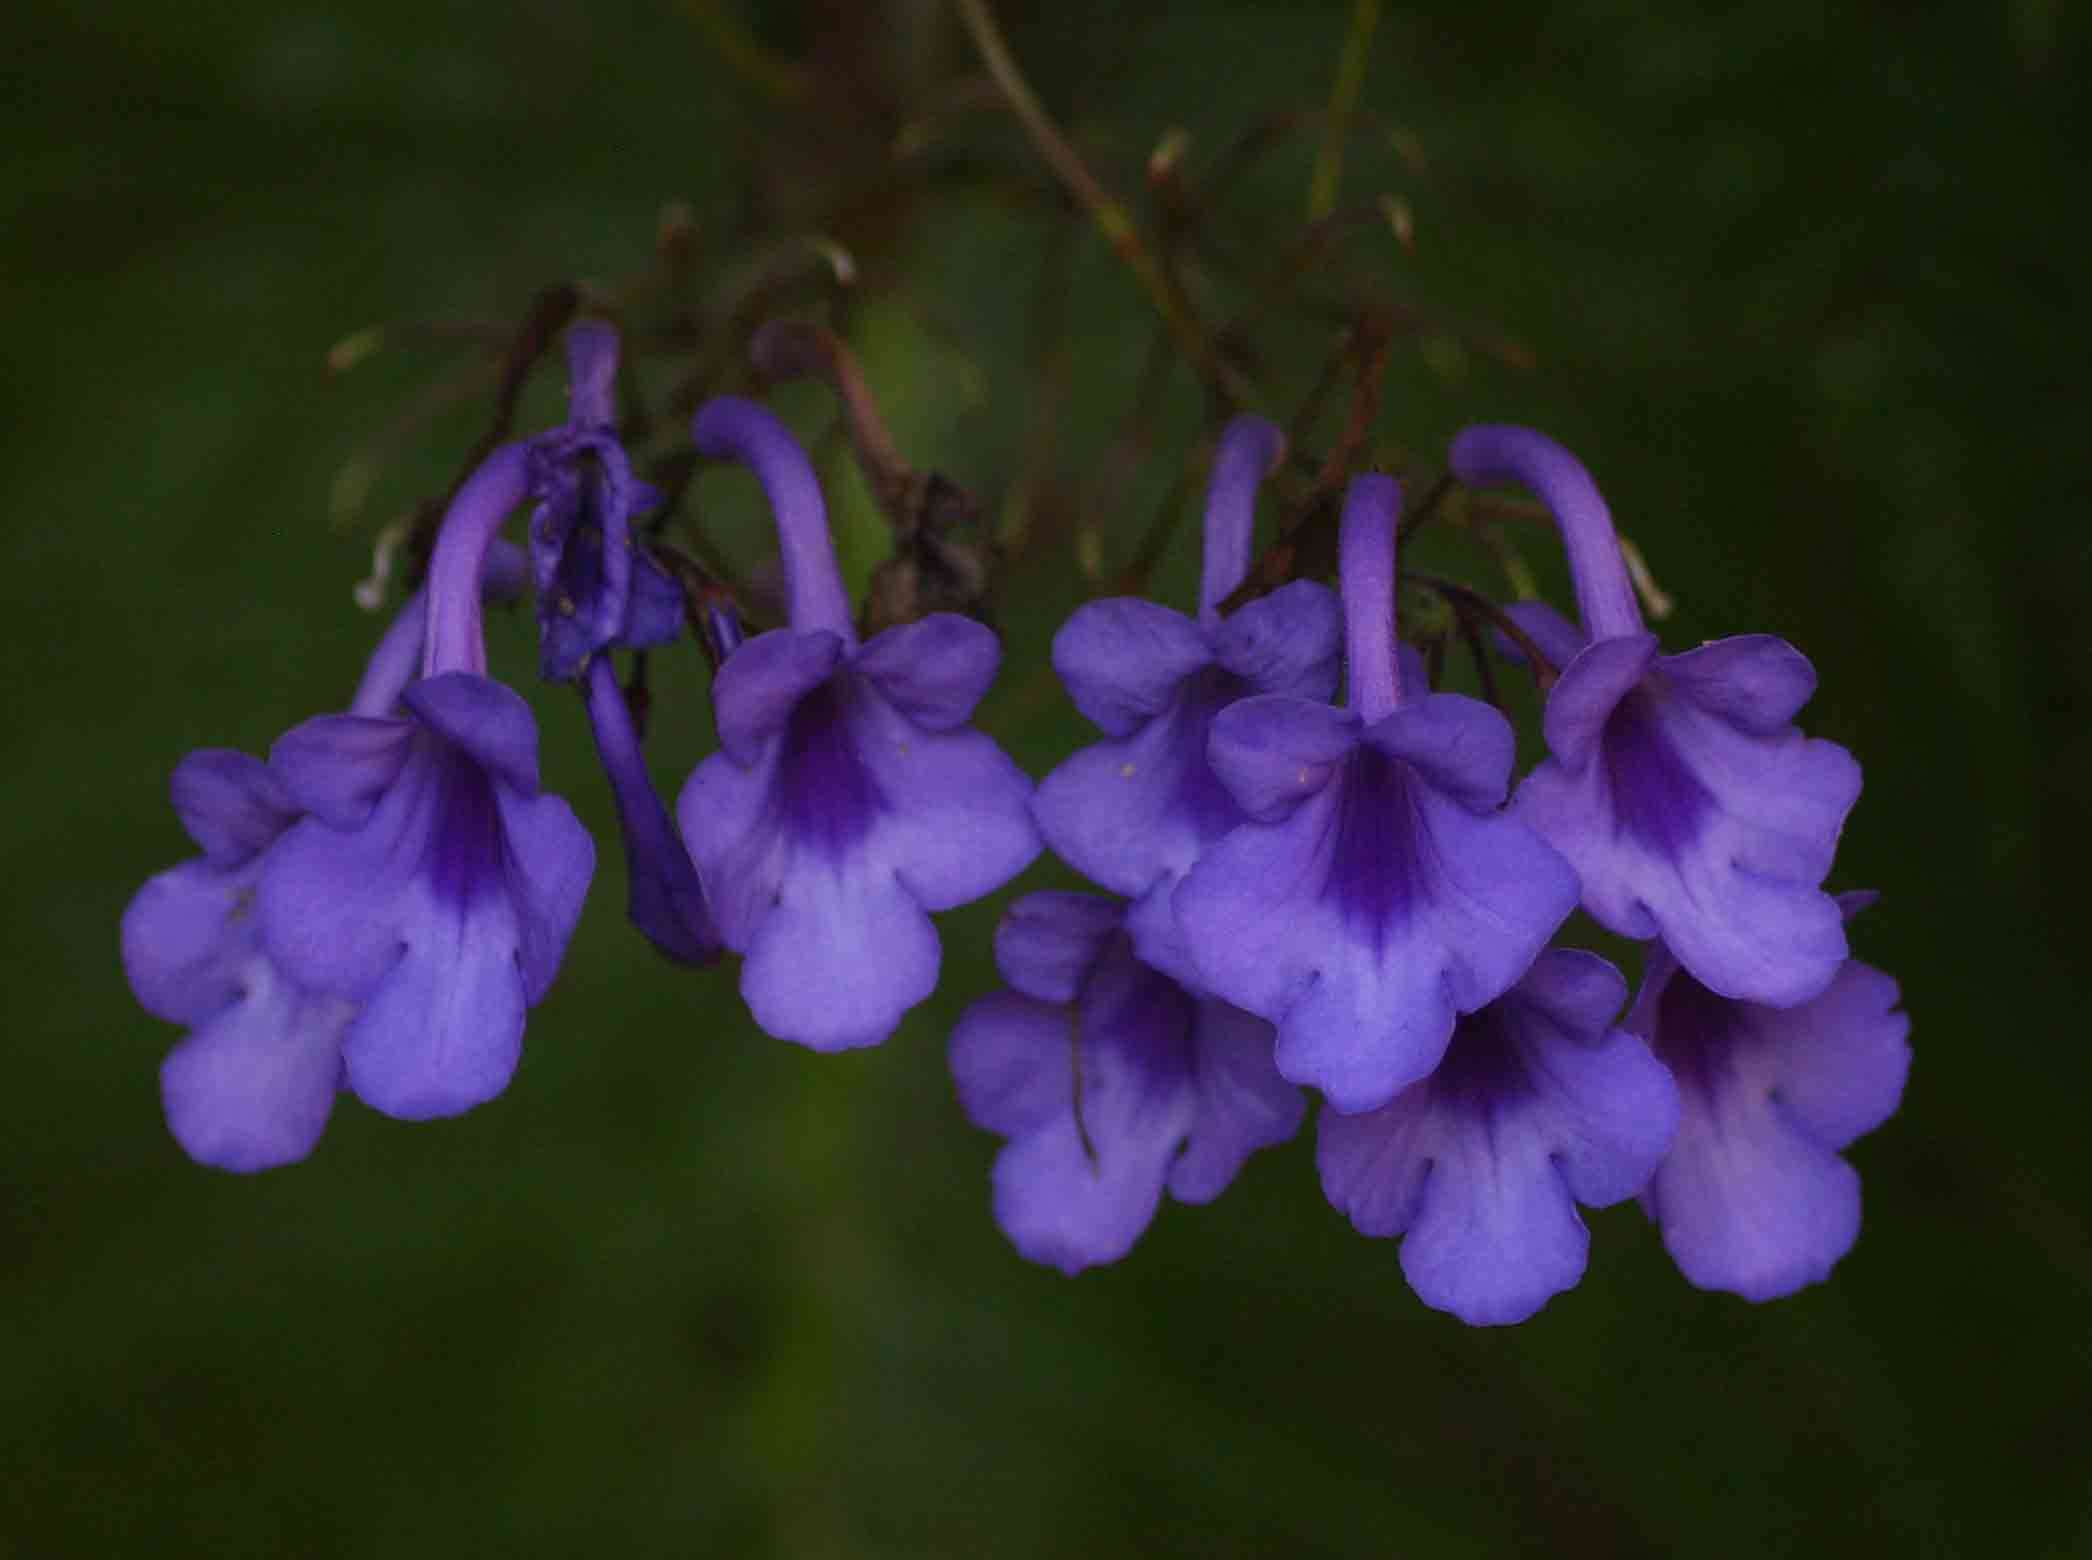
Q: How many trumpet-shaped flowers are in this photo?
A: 9